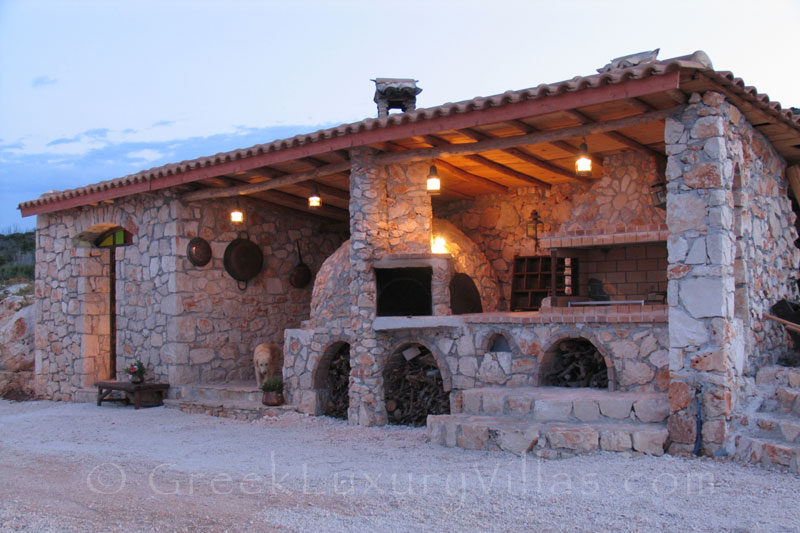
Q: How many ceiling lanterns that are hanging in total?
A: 4